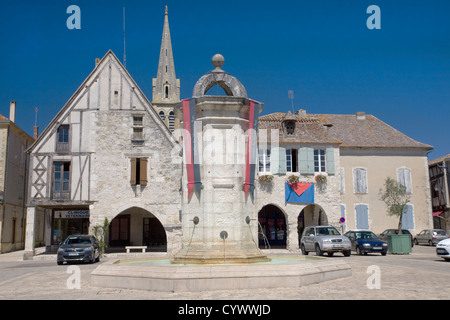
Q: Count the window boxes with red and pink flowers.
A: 3